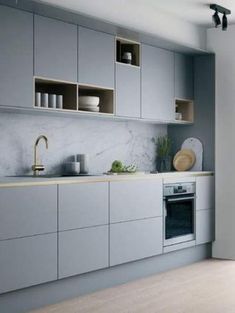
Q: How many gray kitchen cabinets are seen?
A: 14